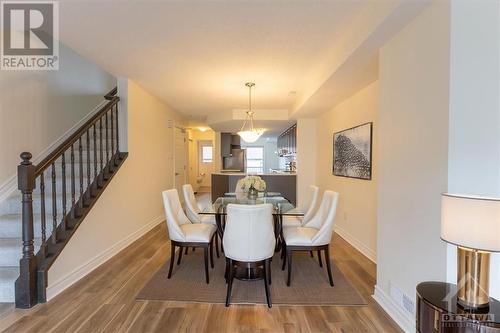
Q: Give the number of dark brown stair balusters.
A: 11